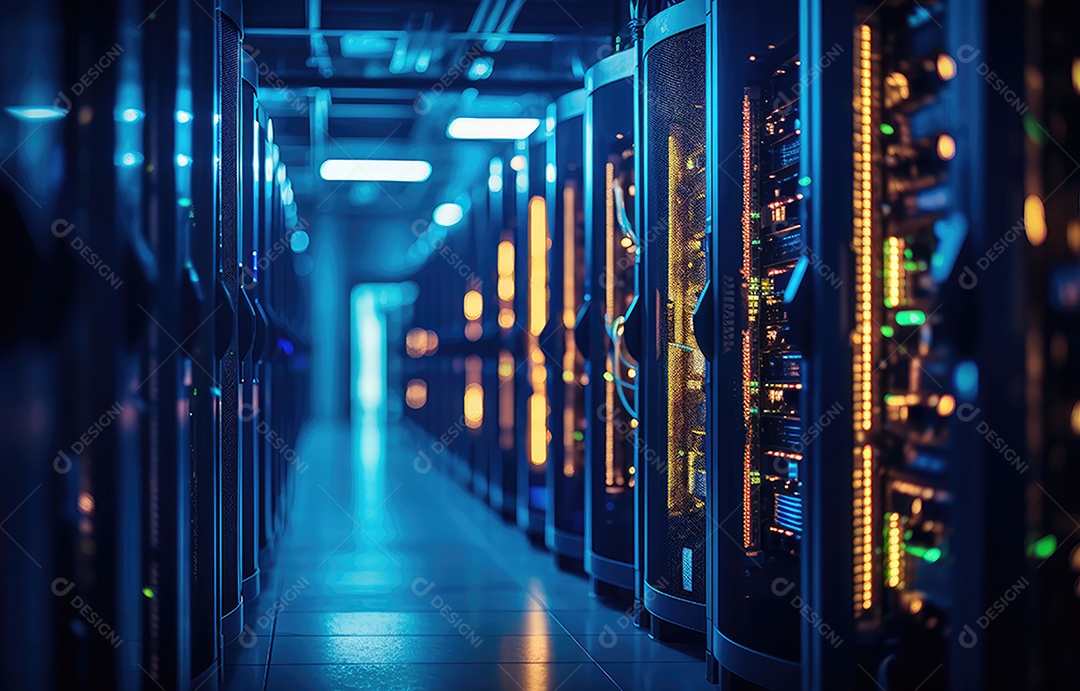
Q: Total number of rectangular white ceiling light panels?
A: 2